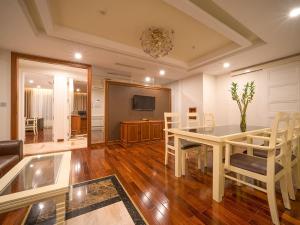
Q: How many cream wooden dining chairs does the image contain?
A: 6